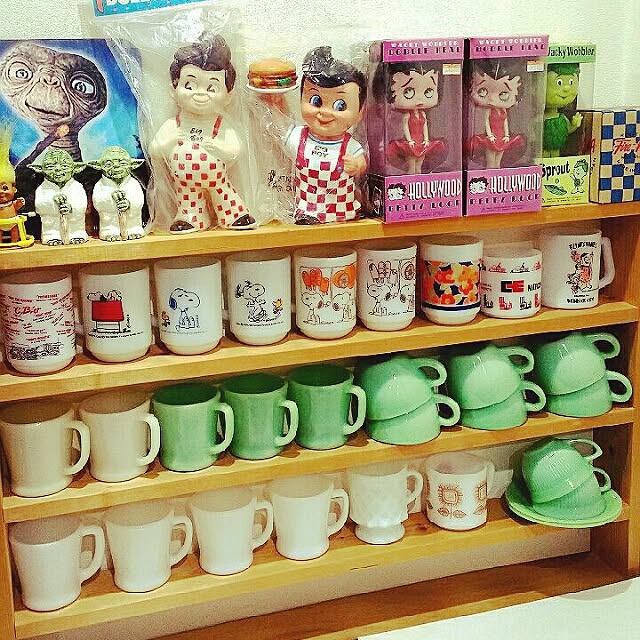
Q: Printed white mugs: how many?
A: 10